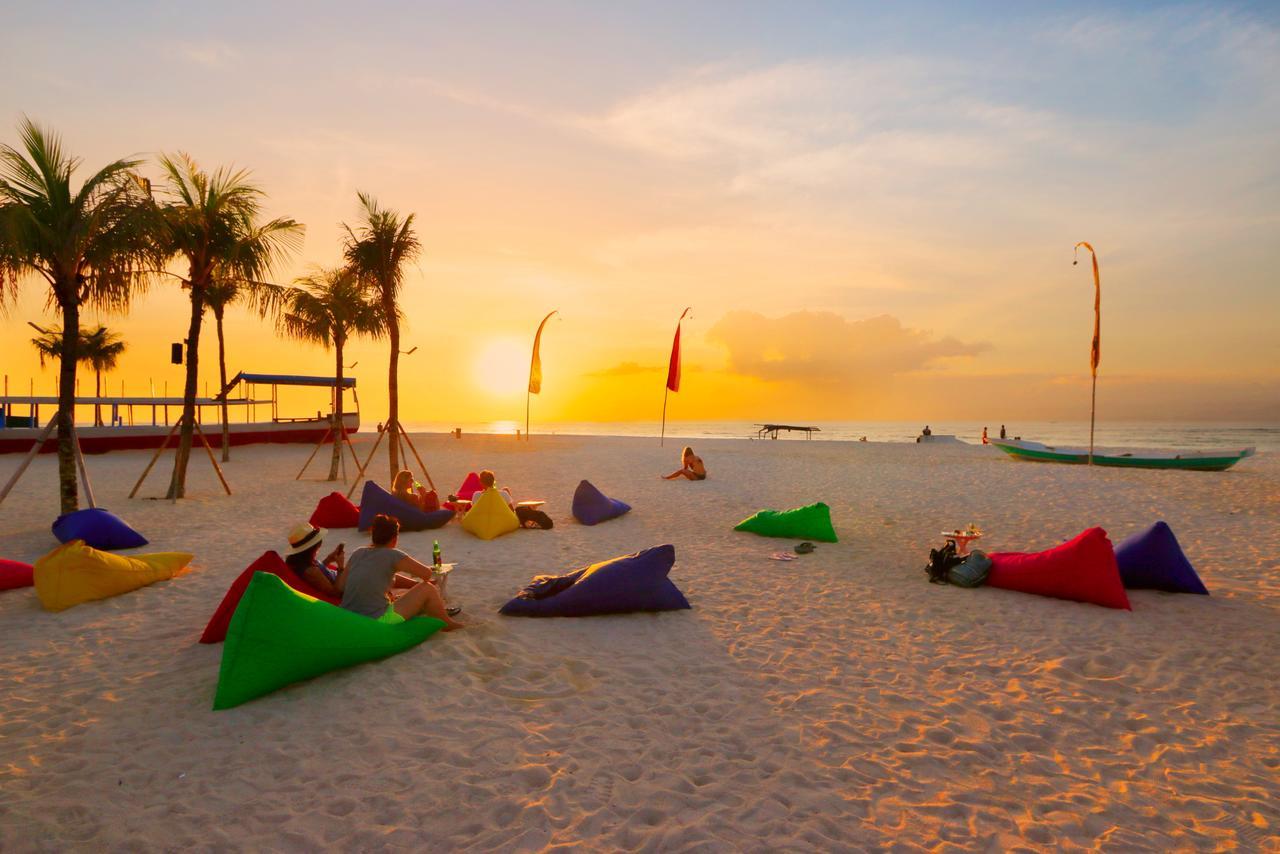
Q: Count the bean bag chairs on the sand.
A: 14